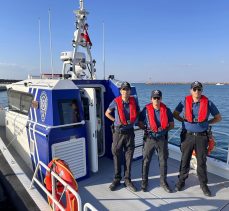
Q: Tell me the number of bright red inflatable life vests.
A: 3